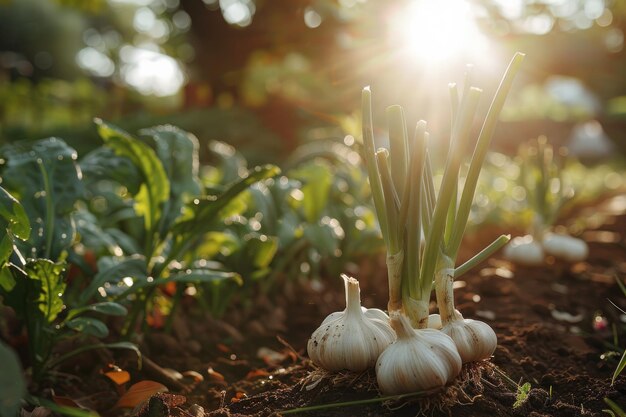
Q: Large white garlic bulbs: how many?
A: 3